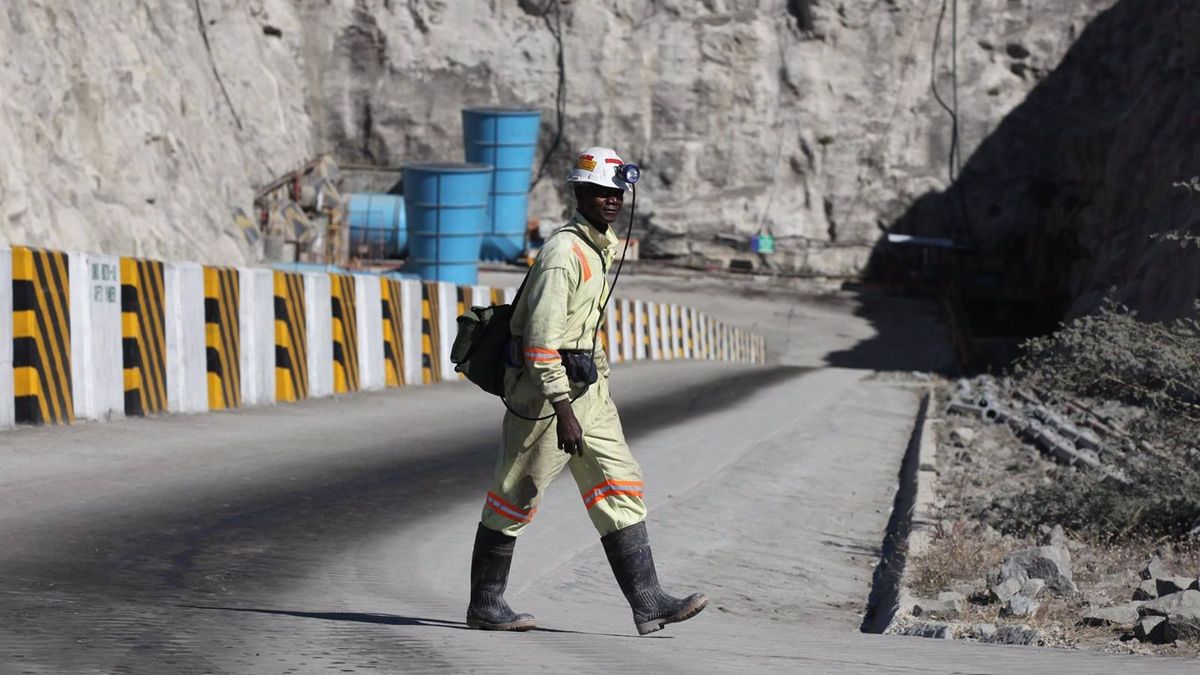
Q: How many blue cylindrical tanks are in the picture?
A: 3